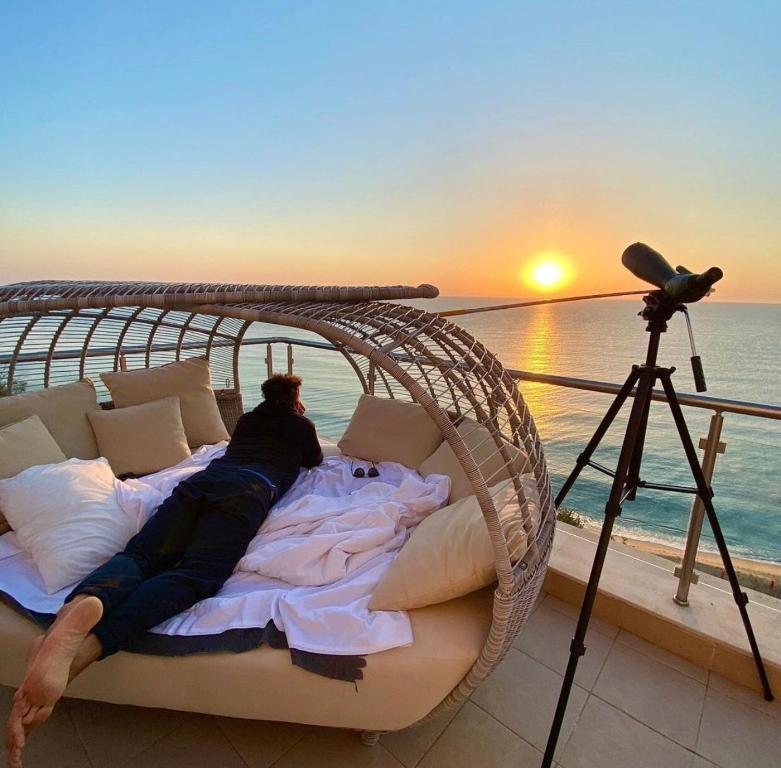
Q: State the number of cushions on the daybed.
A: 8